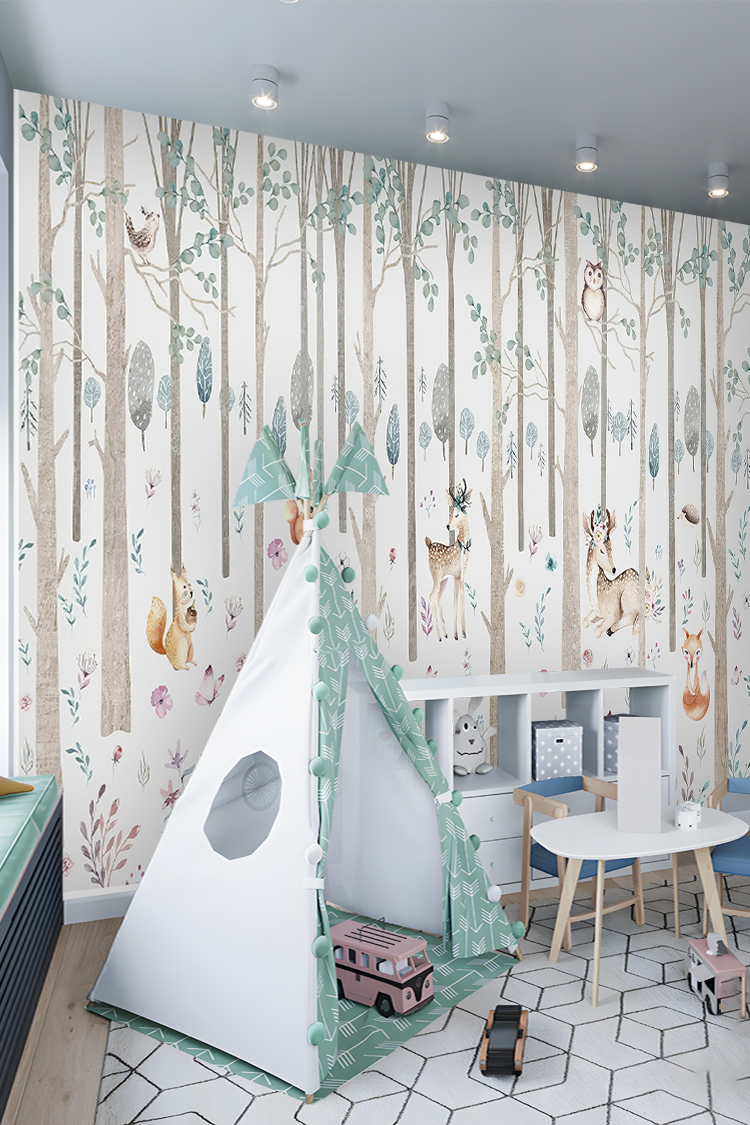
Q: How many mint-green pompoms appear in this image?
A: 14